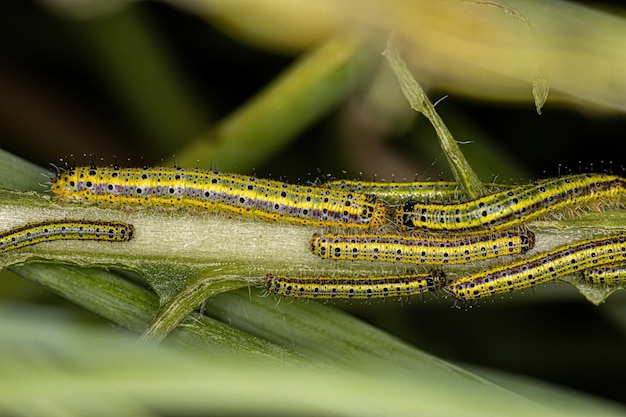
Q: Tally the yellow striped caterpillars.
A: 8